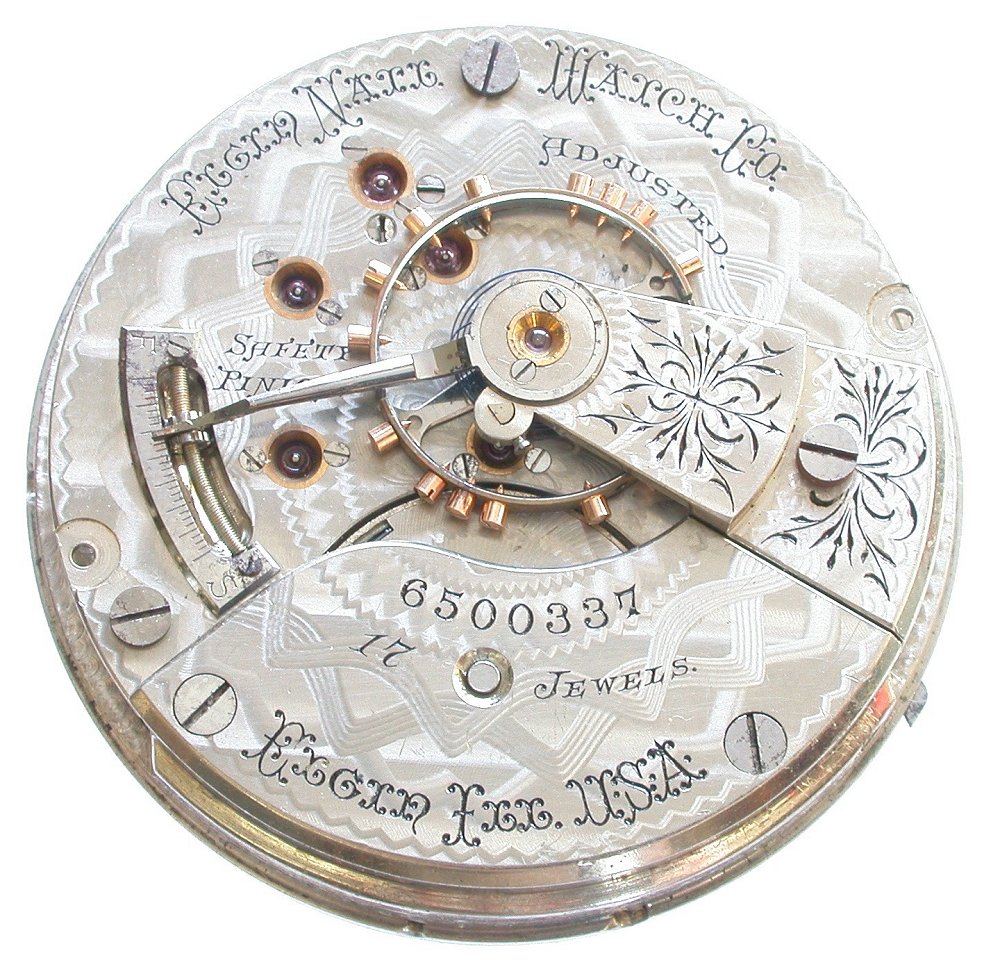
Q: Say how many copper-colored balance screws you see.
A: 13